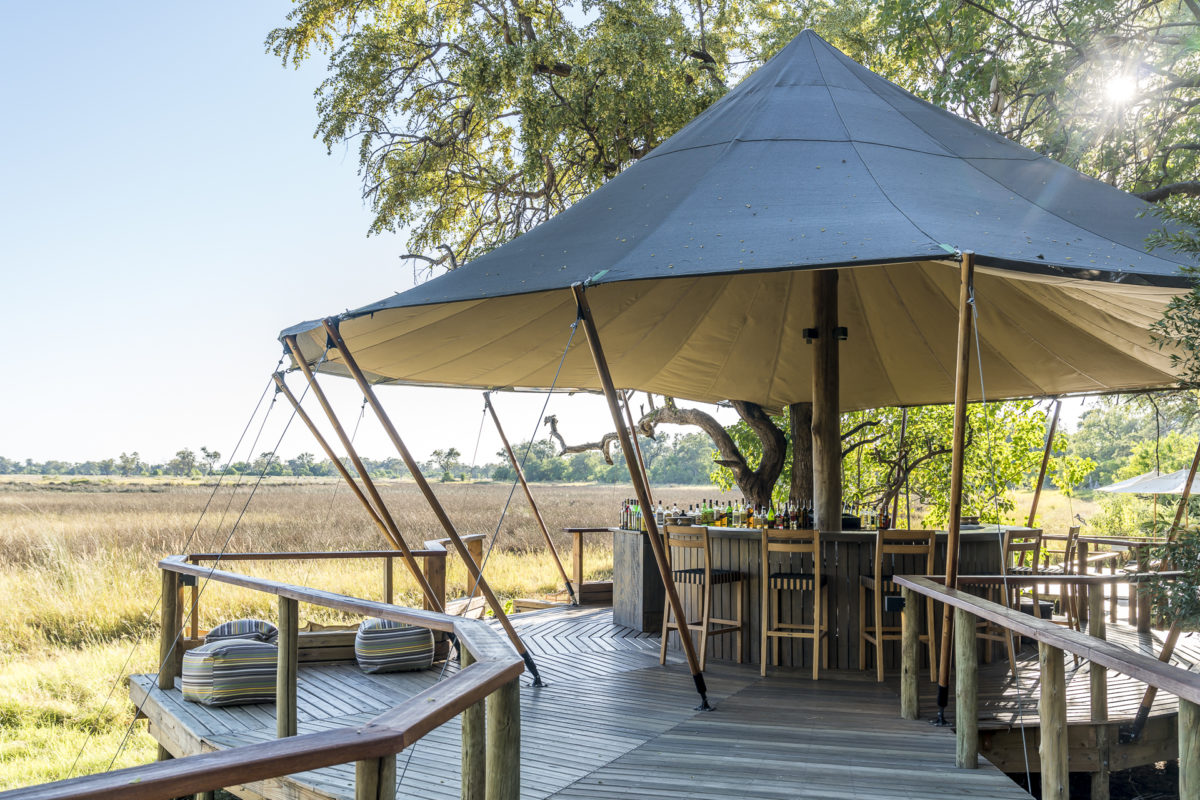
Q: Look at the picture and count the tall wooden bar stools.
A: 5